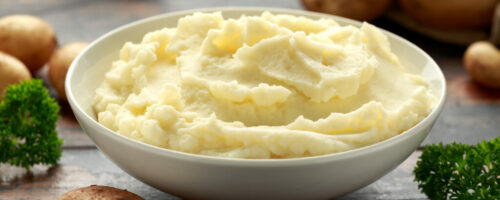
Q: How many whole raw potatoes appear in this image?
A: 7